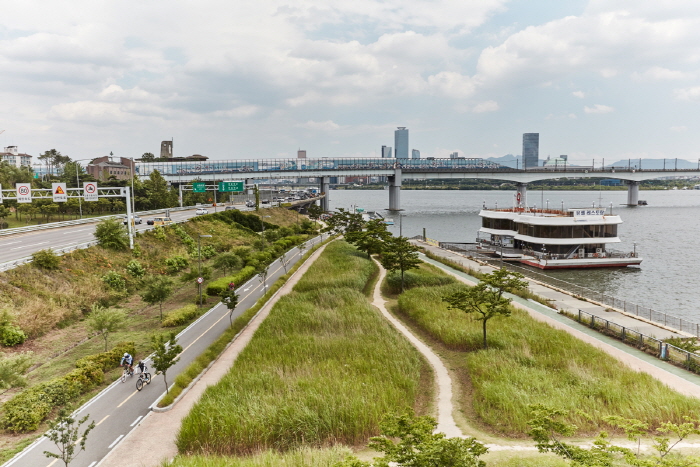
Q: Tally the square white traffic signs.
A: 3